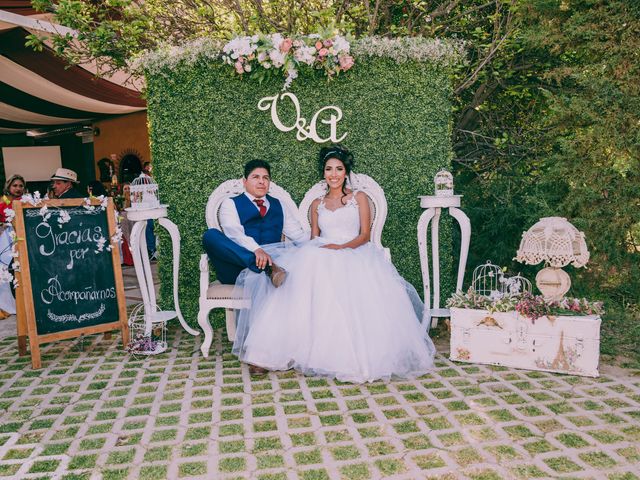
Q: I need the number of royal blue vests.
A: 1